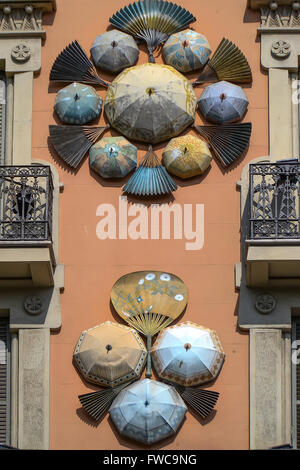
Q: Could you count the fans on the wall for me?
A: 9